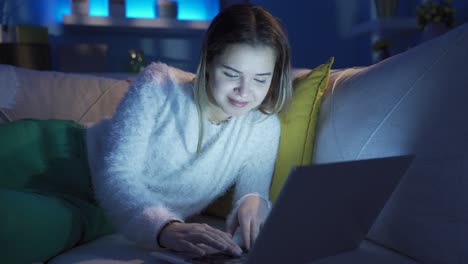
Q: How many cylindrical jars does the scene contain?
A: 3